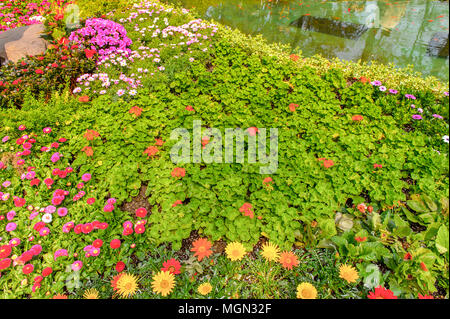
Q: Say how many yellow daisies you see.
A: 8